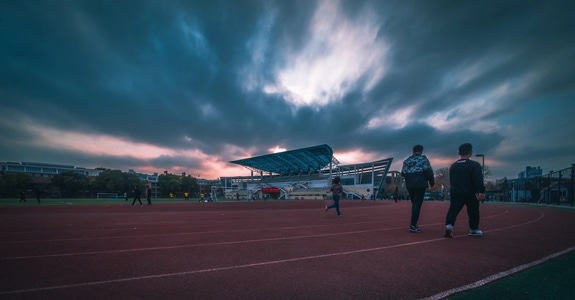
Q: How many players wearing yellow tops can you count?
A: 3